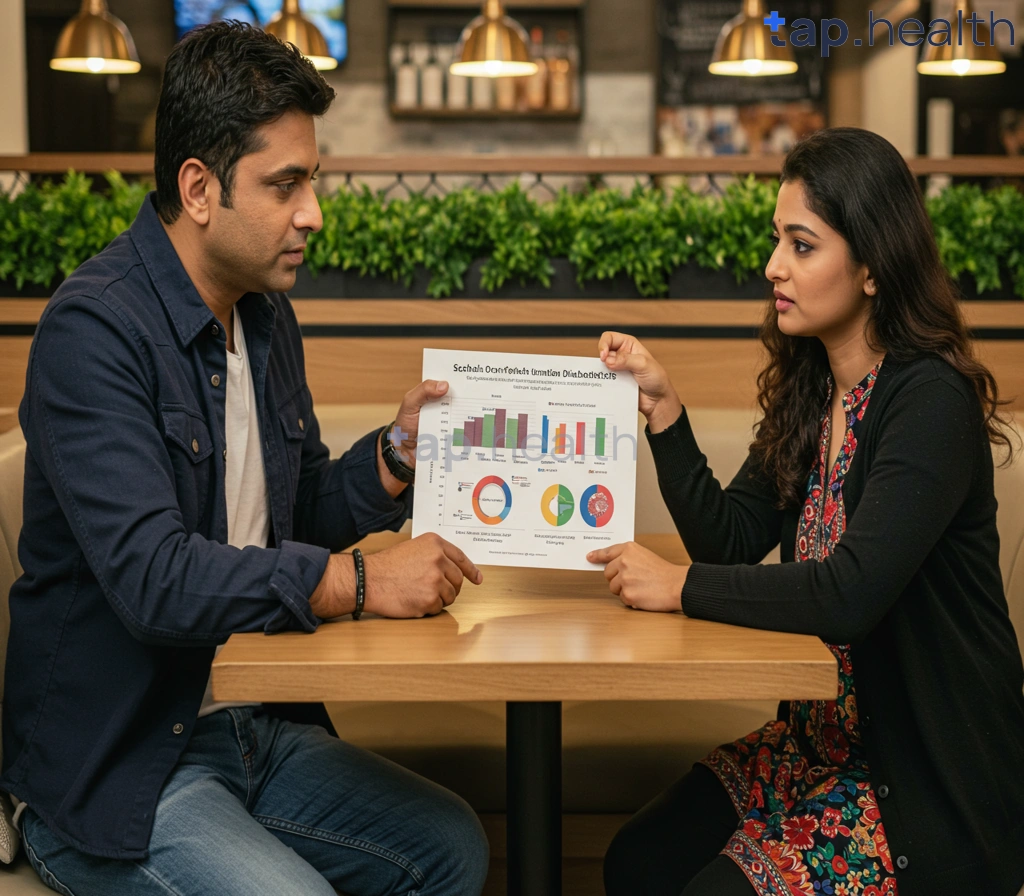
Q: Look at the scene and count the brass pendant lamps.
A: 5